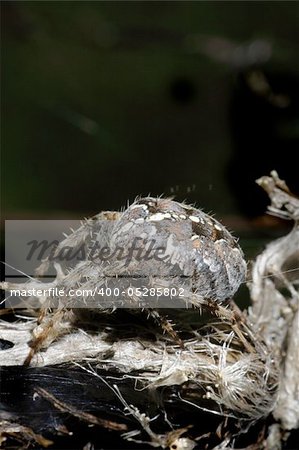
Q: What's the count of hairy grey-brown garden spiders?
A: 1